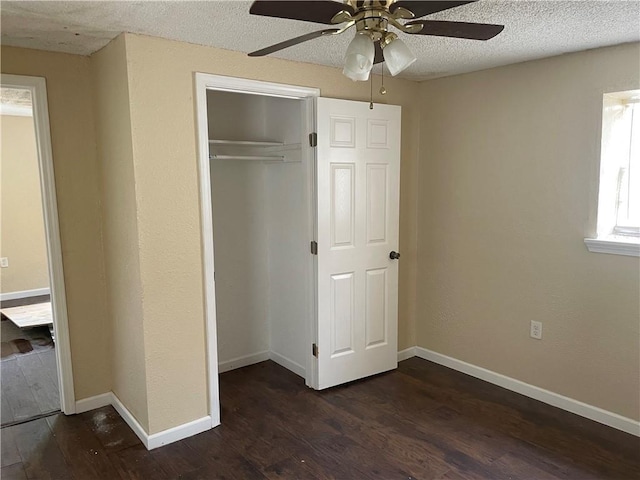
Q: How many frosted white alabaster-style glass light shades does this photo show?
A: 3